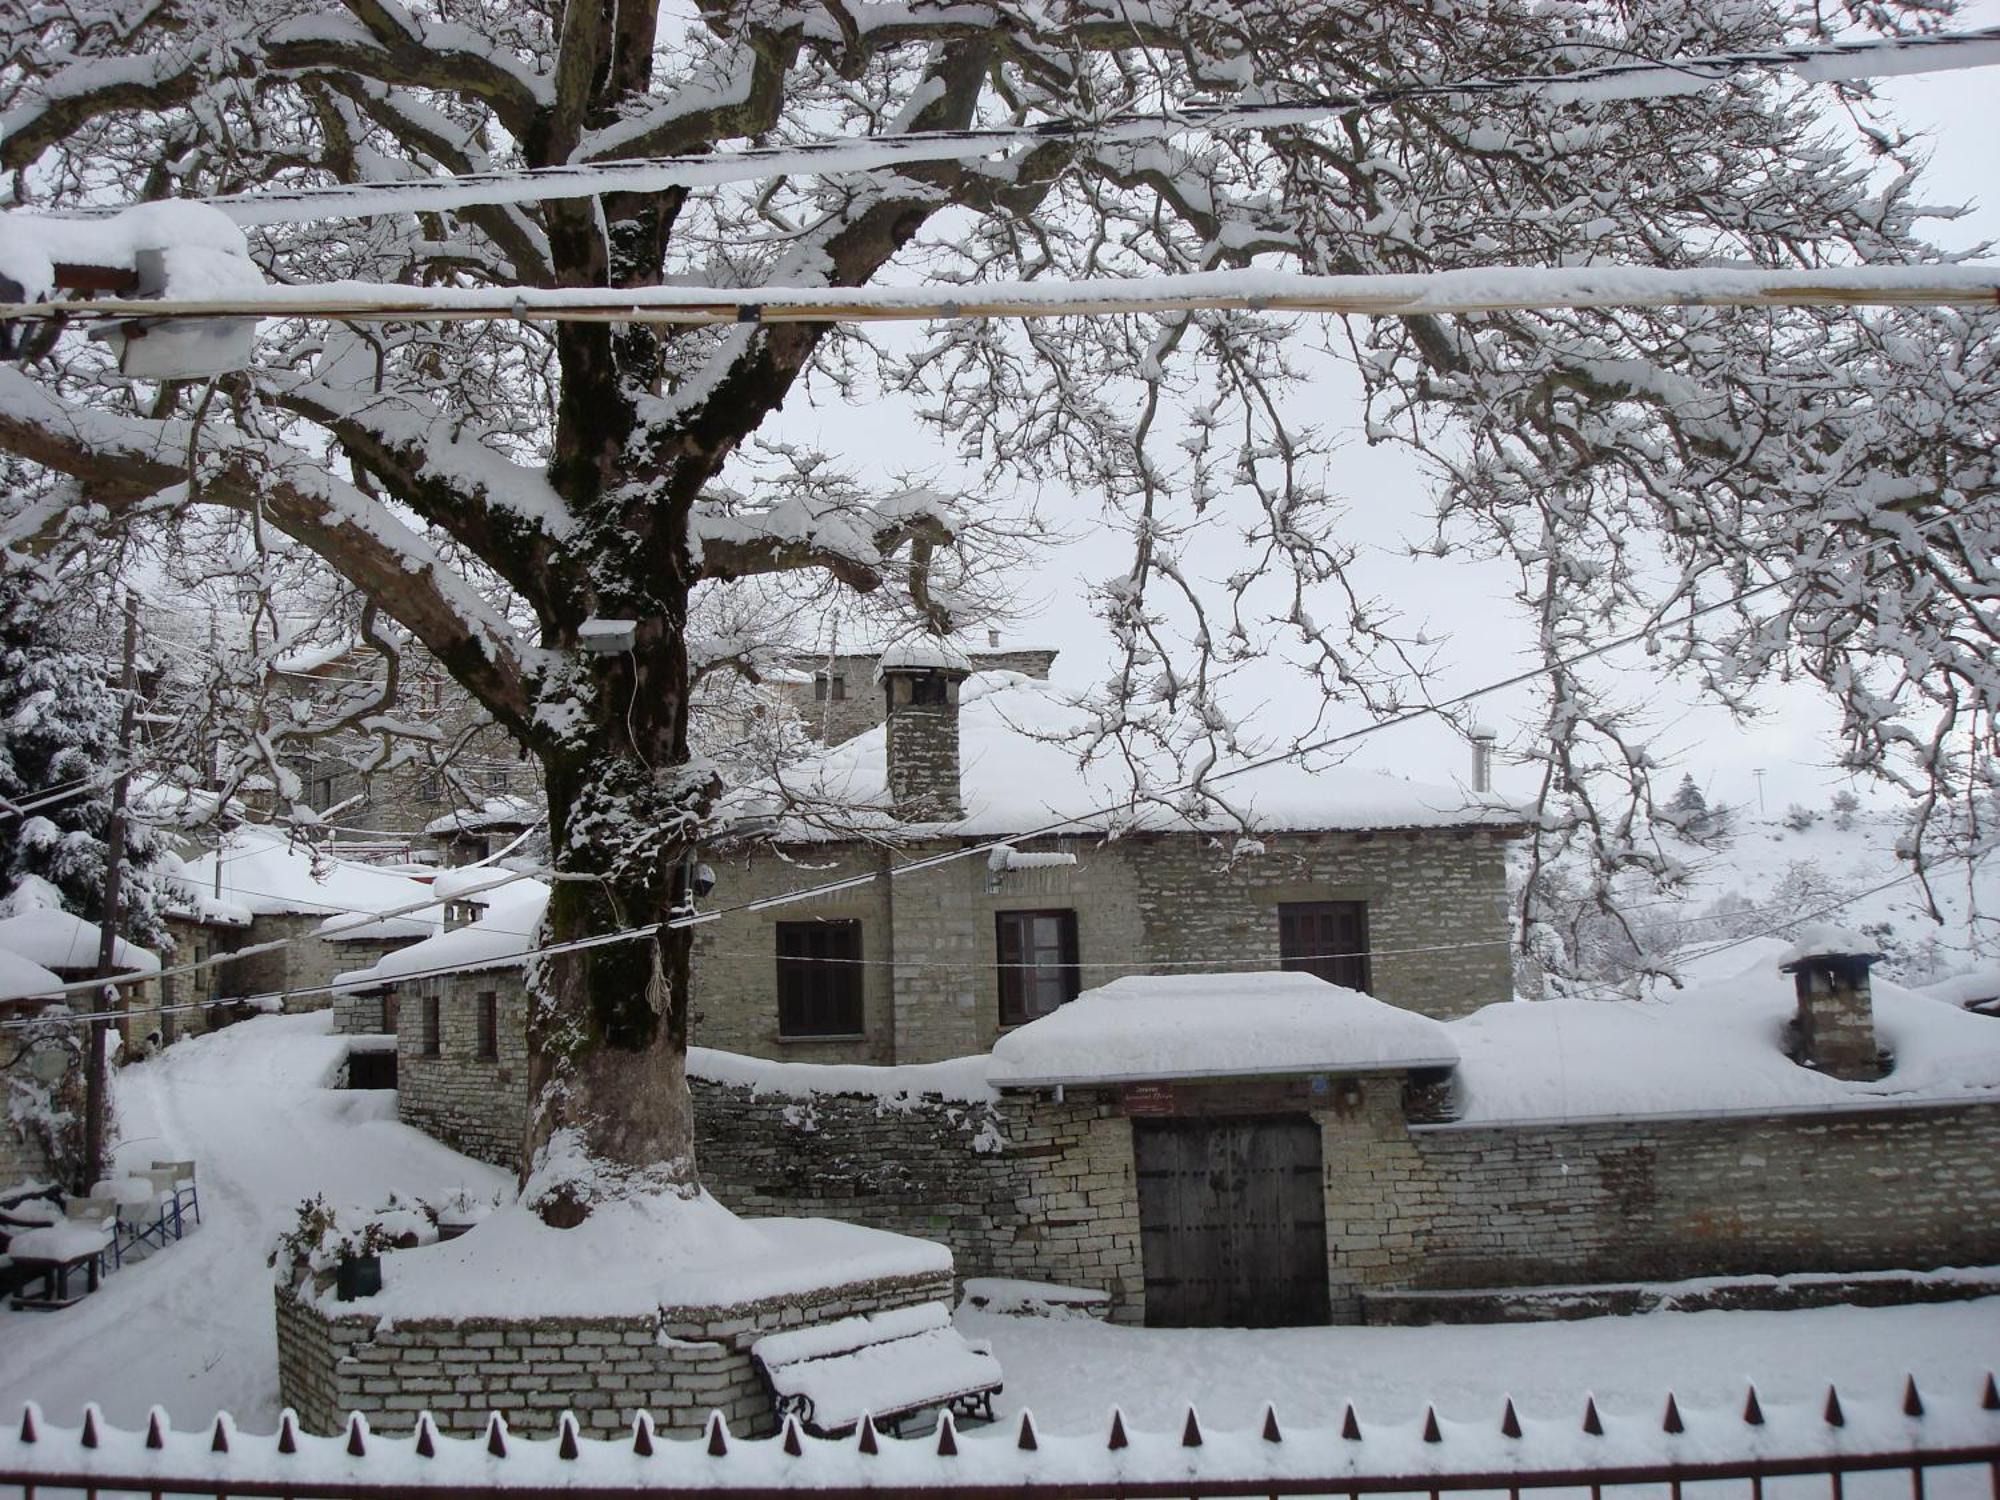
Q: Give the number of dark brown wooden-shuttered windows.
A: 3